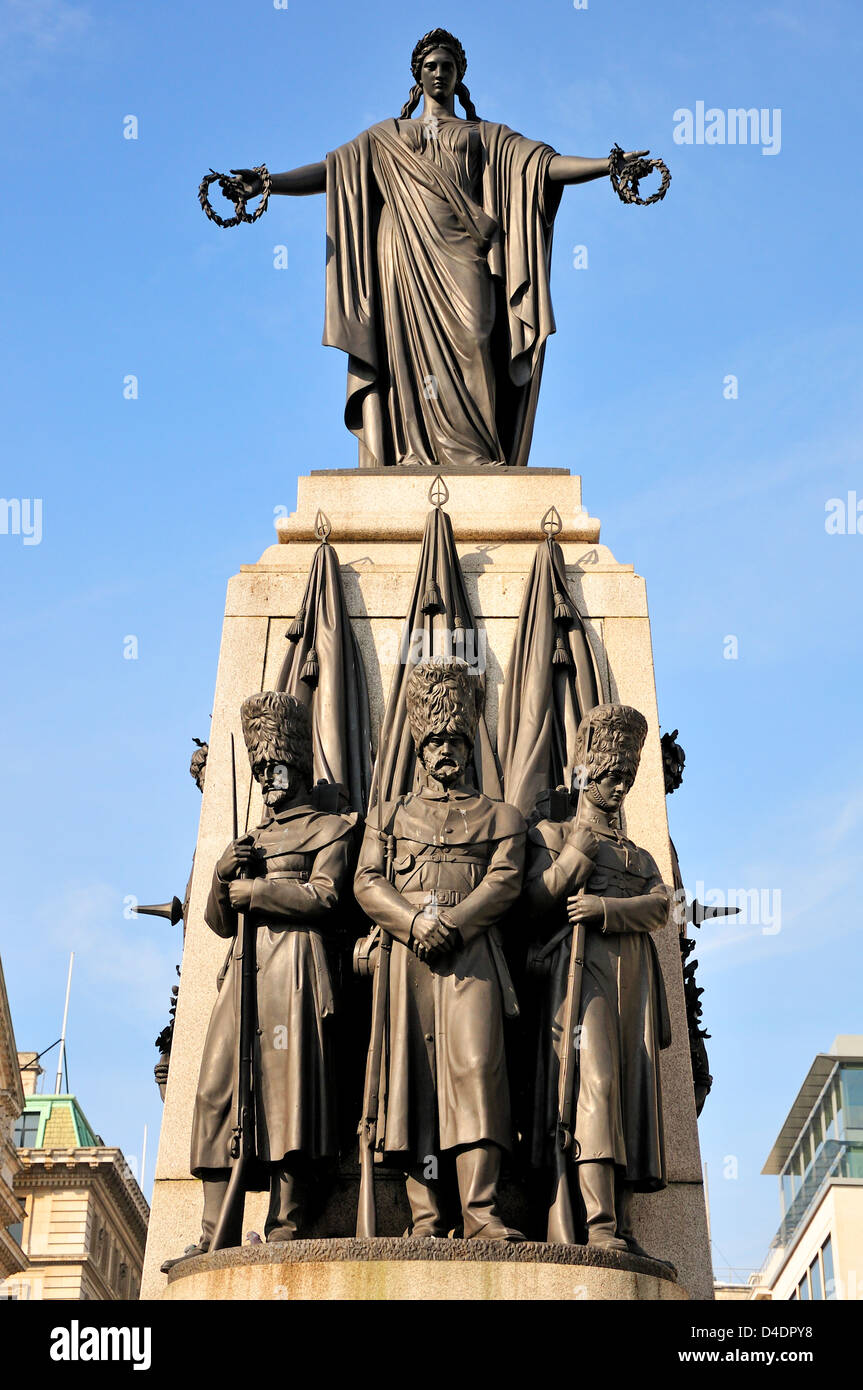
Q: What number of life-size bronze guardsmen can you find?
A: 3